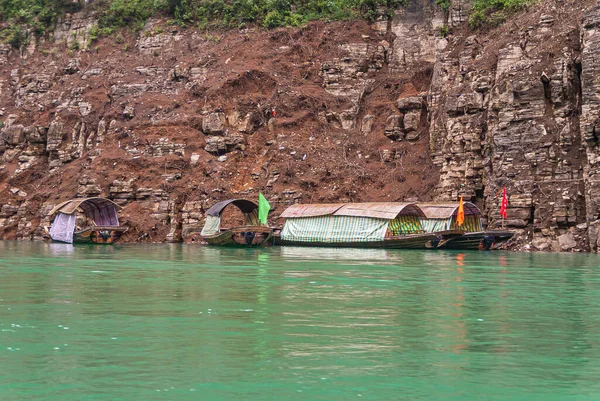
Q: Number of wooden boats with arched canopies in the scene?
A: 4